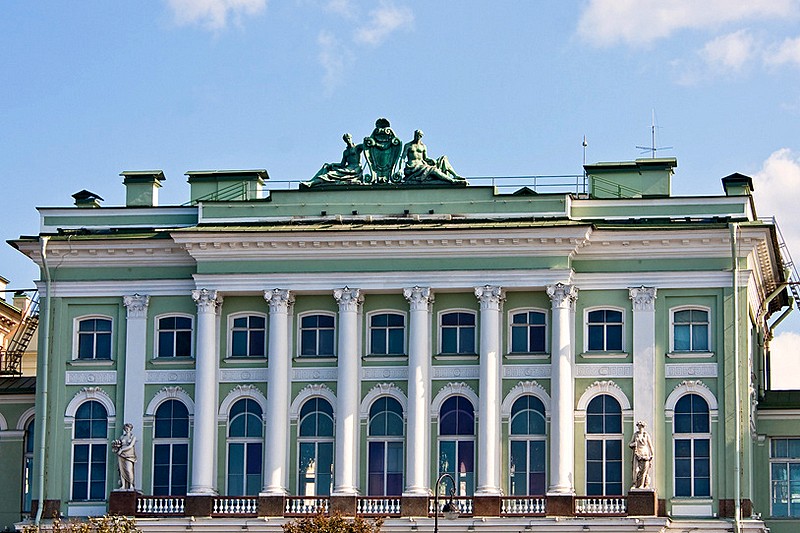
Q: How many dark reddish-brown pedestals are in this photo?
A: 8